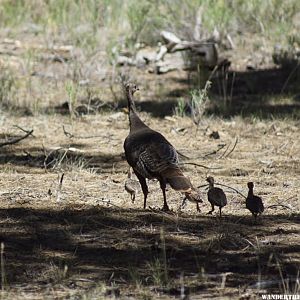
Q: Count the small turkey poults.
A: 4